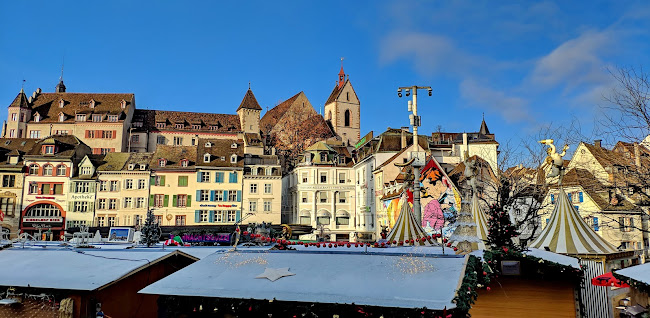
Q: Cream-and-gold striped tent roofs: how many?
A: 3